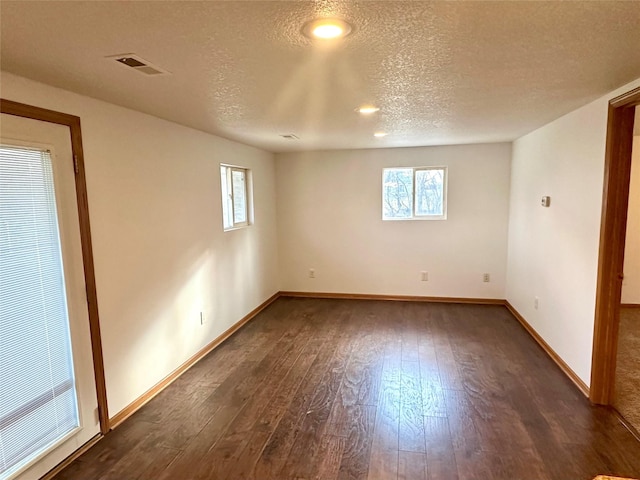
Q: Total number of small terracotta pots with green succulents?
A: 0